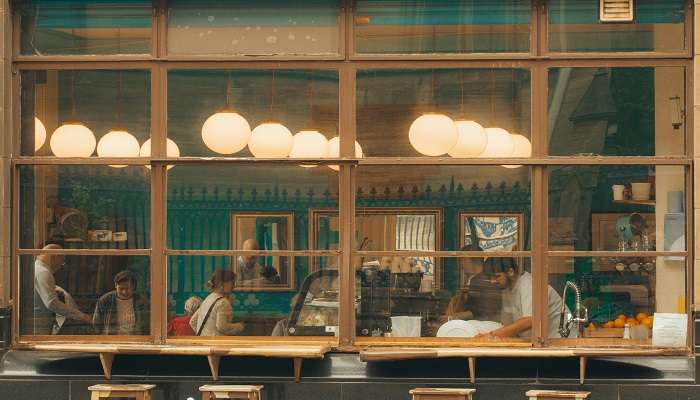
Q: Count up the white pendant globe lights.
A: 12